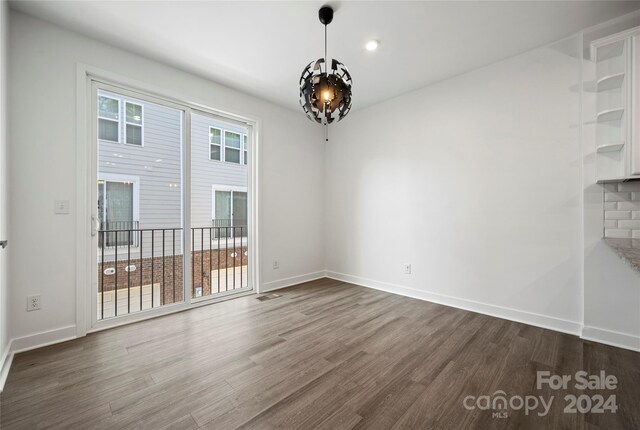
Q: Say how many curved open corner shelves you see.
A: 3